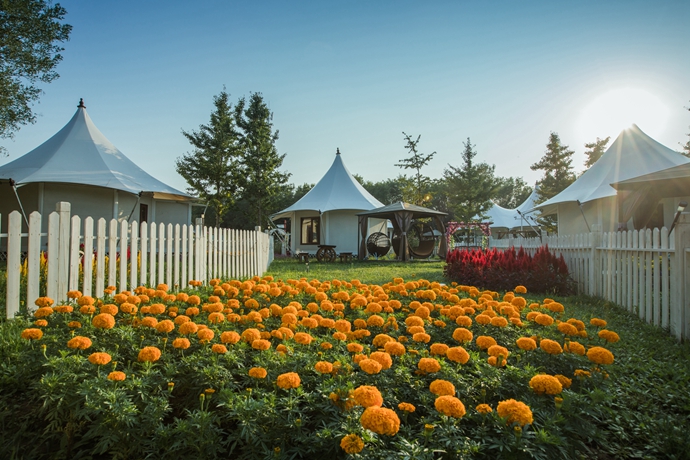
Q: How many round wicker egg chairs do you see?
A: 2